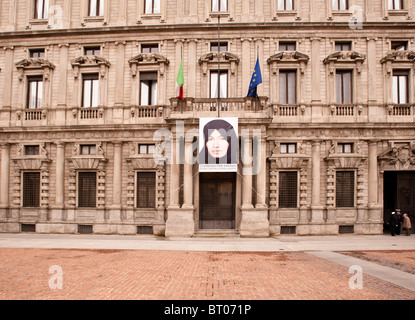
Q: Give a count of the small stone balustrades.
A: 6